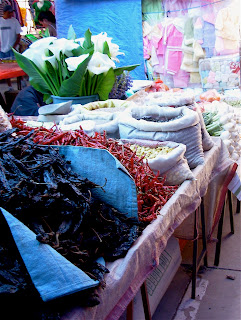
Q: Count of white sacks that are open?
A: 5